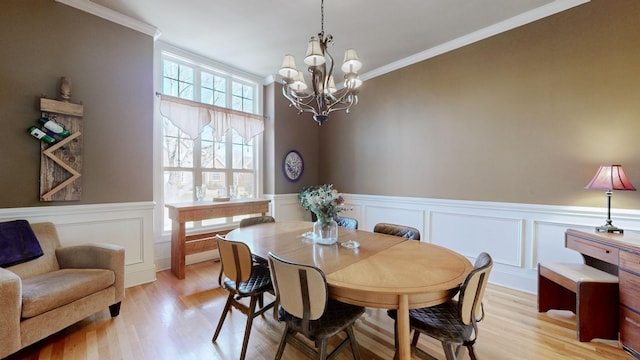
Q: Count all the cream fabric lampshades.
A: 6